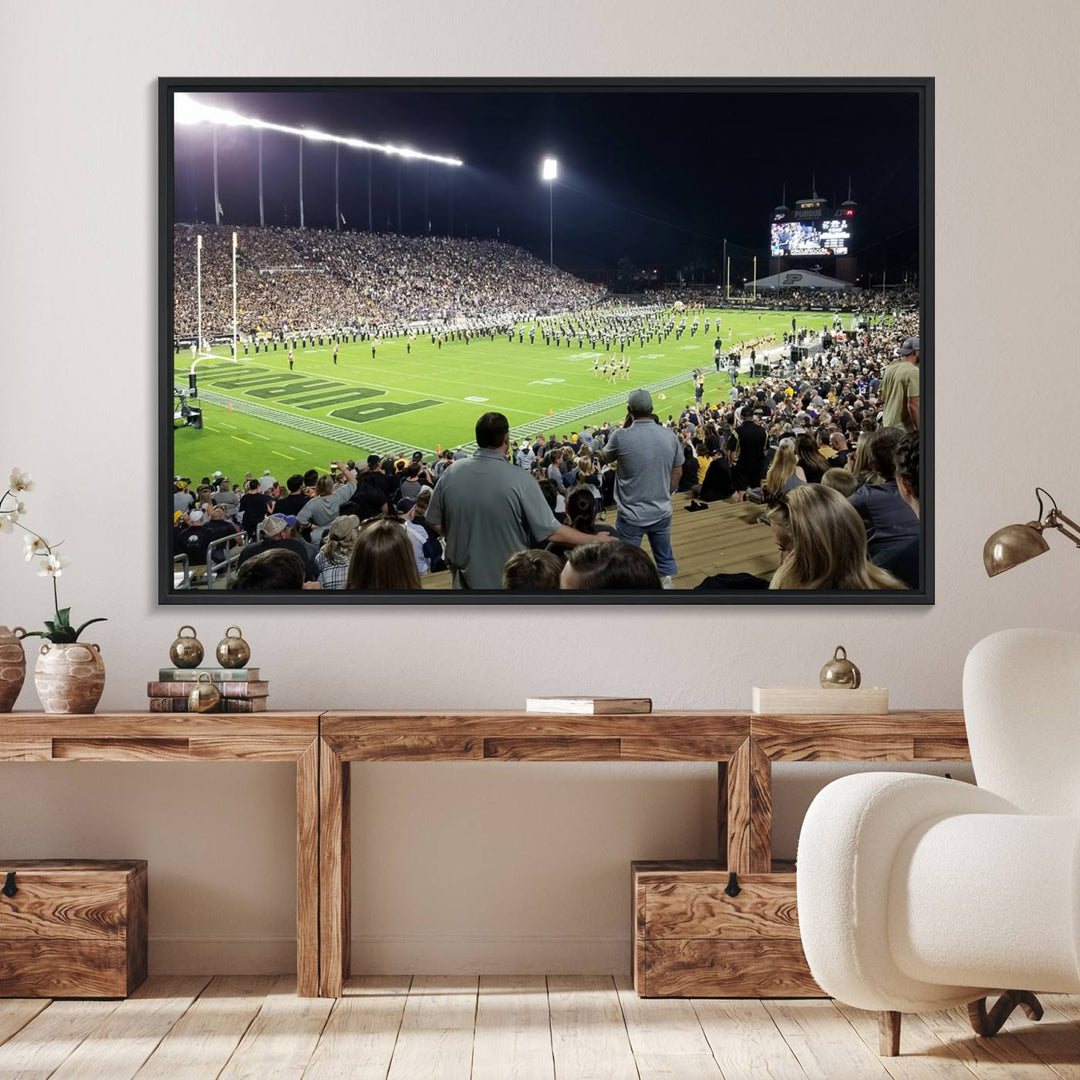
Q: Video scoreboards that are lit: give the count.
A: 1